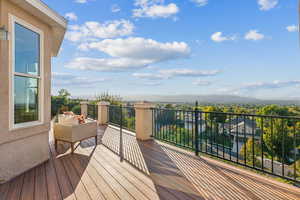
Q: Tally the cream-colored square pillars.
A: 3